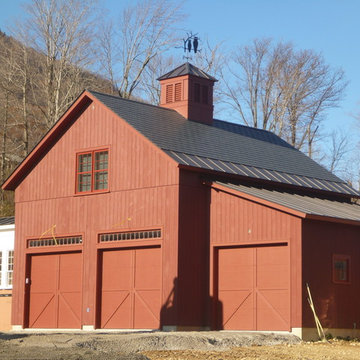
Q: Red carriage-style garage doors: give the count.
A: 3